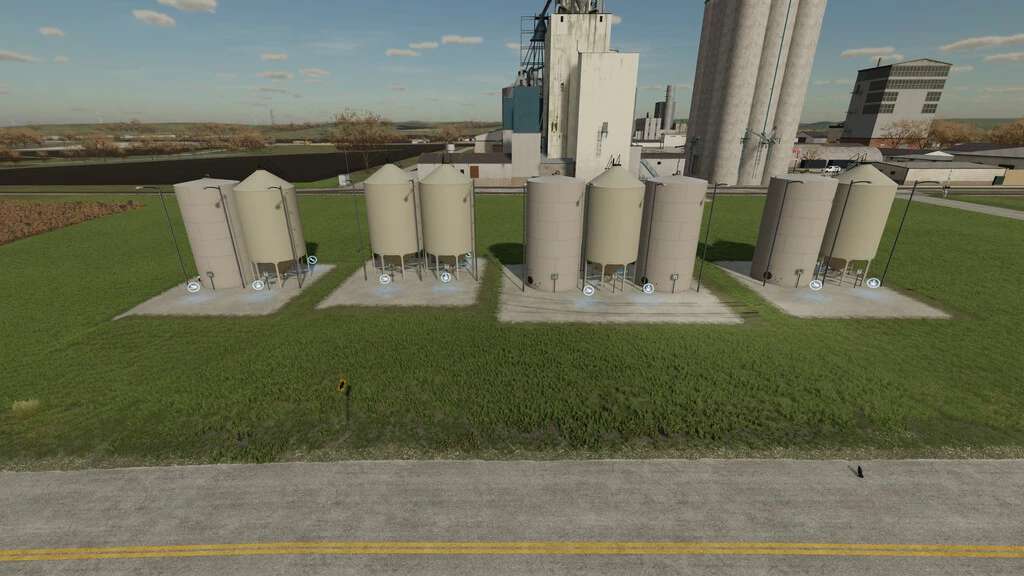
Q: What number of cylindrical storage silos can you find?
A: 9